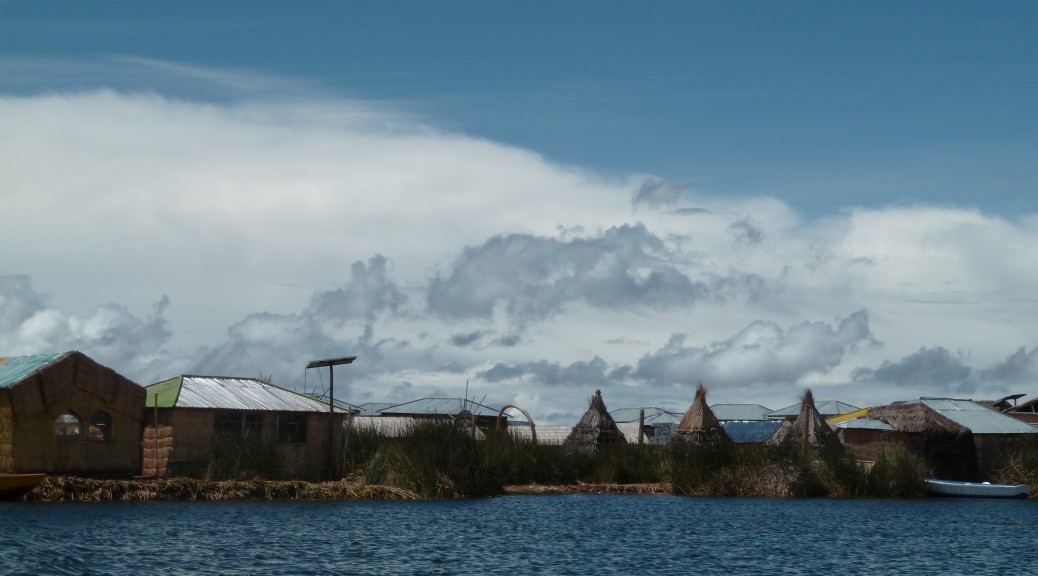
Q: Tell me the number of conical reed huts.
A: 3